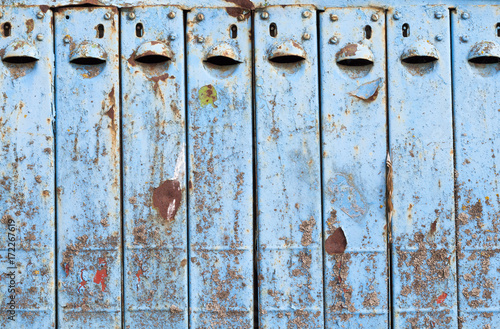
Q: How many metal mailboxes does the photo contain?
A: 8